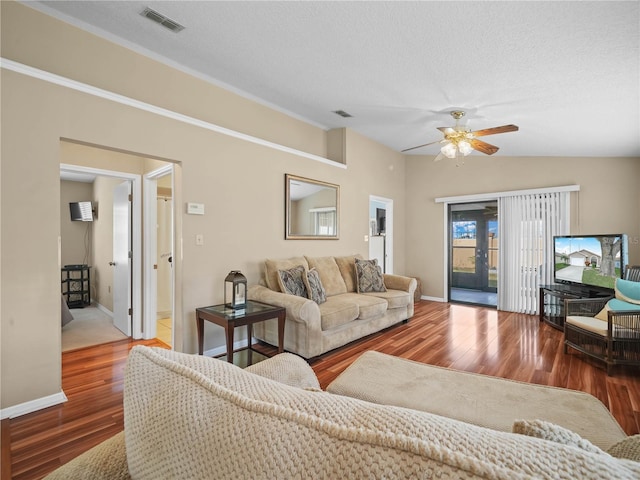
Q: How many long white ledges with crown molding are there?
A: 1